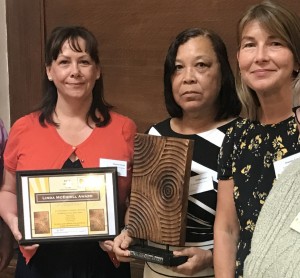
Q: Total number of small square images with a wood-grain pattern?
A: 2